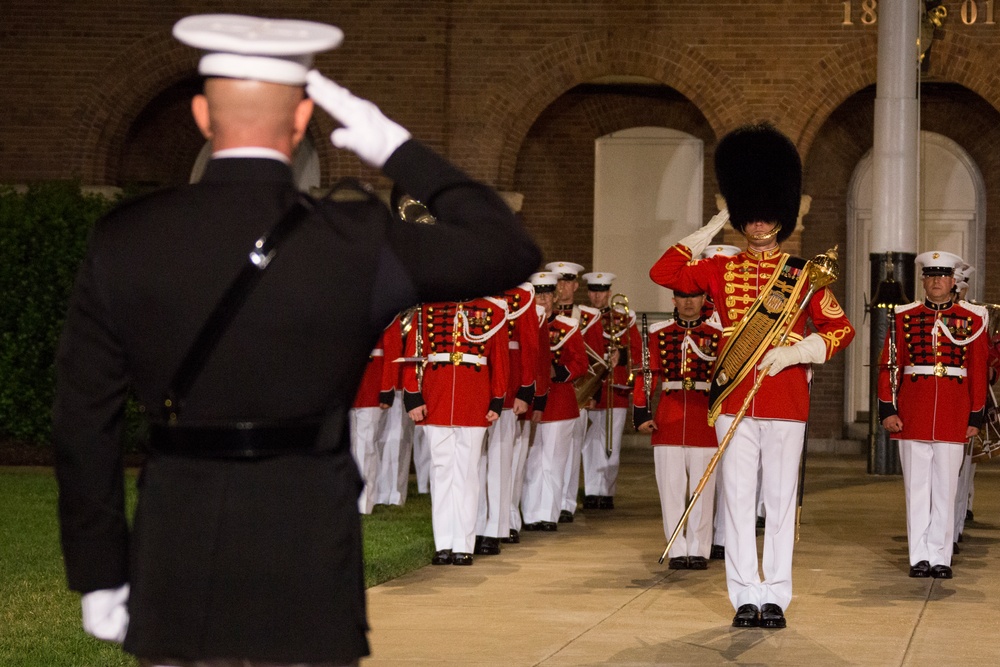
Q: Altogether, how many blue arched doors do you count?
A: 0